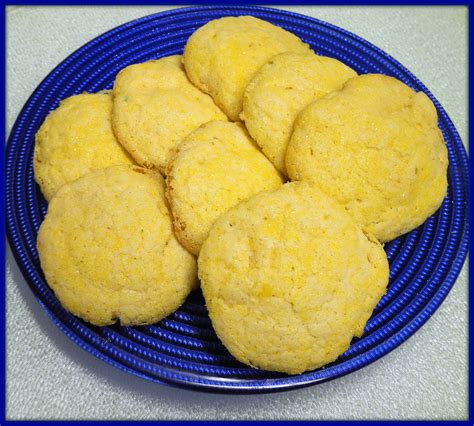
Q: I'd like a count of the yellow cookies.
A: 8